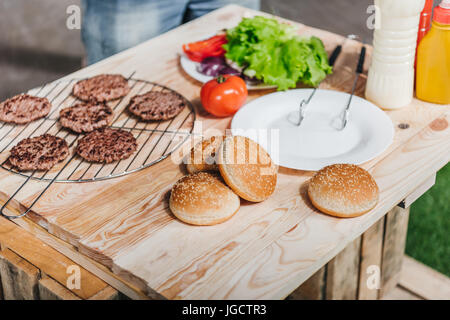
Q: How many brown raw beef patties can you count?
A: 6